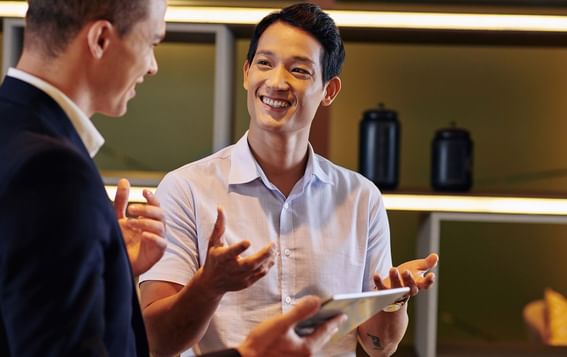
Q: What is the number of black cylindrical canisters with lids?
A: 2